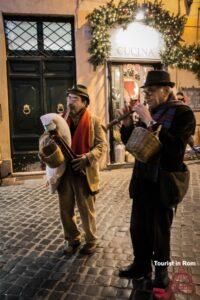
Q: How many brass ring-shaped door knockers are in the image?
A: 2